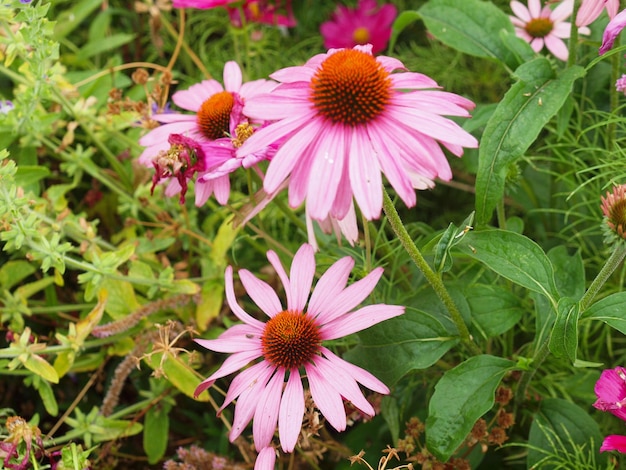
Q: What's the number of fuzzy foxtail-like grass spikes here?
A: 2